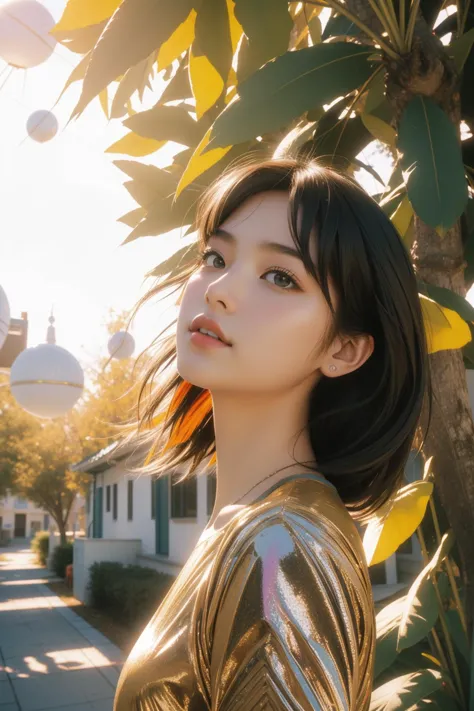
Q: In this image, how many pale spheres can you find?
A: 5